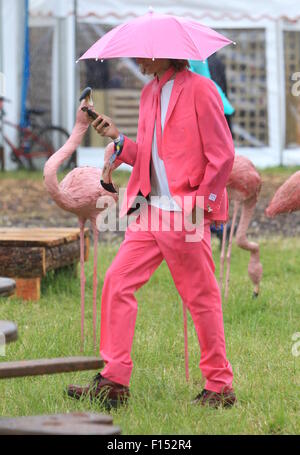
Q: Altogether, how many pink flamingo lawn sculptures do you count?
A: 4